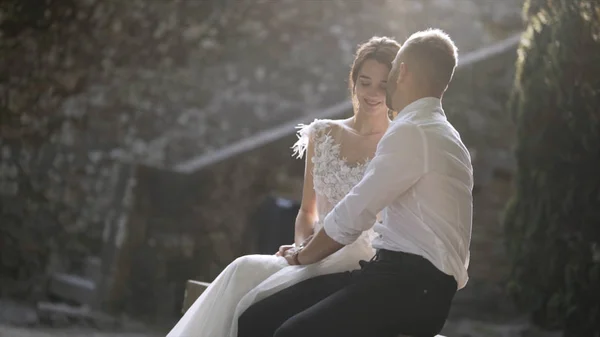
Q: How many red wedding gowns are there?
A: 0